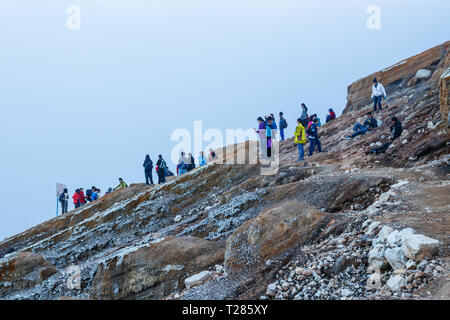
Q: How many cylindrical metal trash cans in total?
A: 0